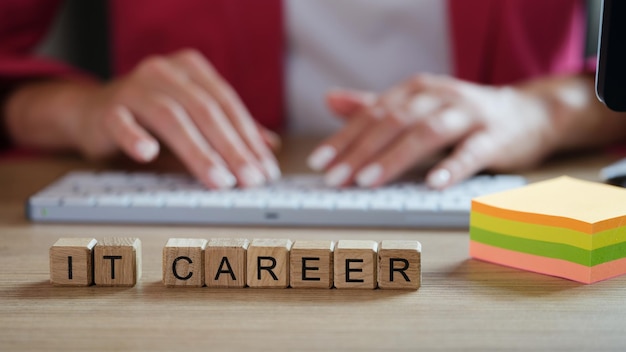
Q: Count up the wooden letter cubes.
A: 8